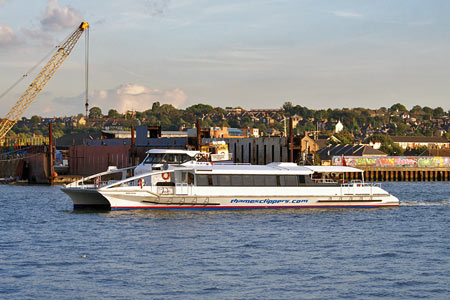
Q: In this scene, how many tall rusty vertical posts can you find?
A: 4